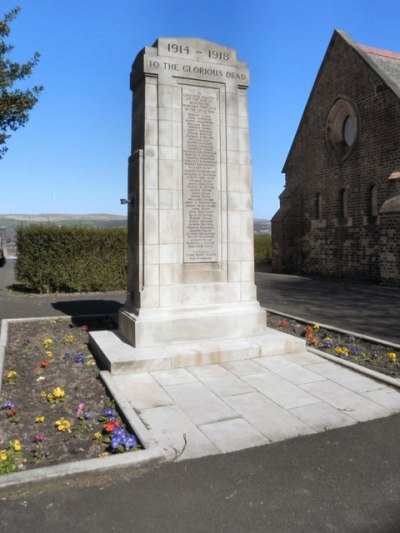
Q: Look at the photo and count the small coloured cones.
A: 0